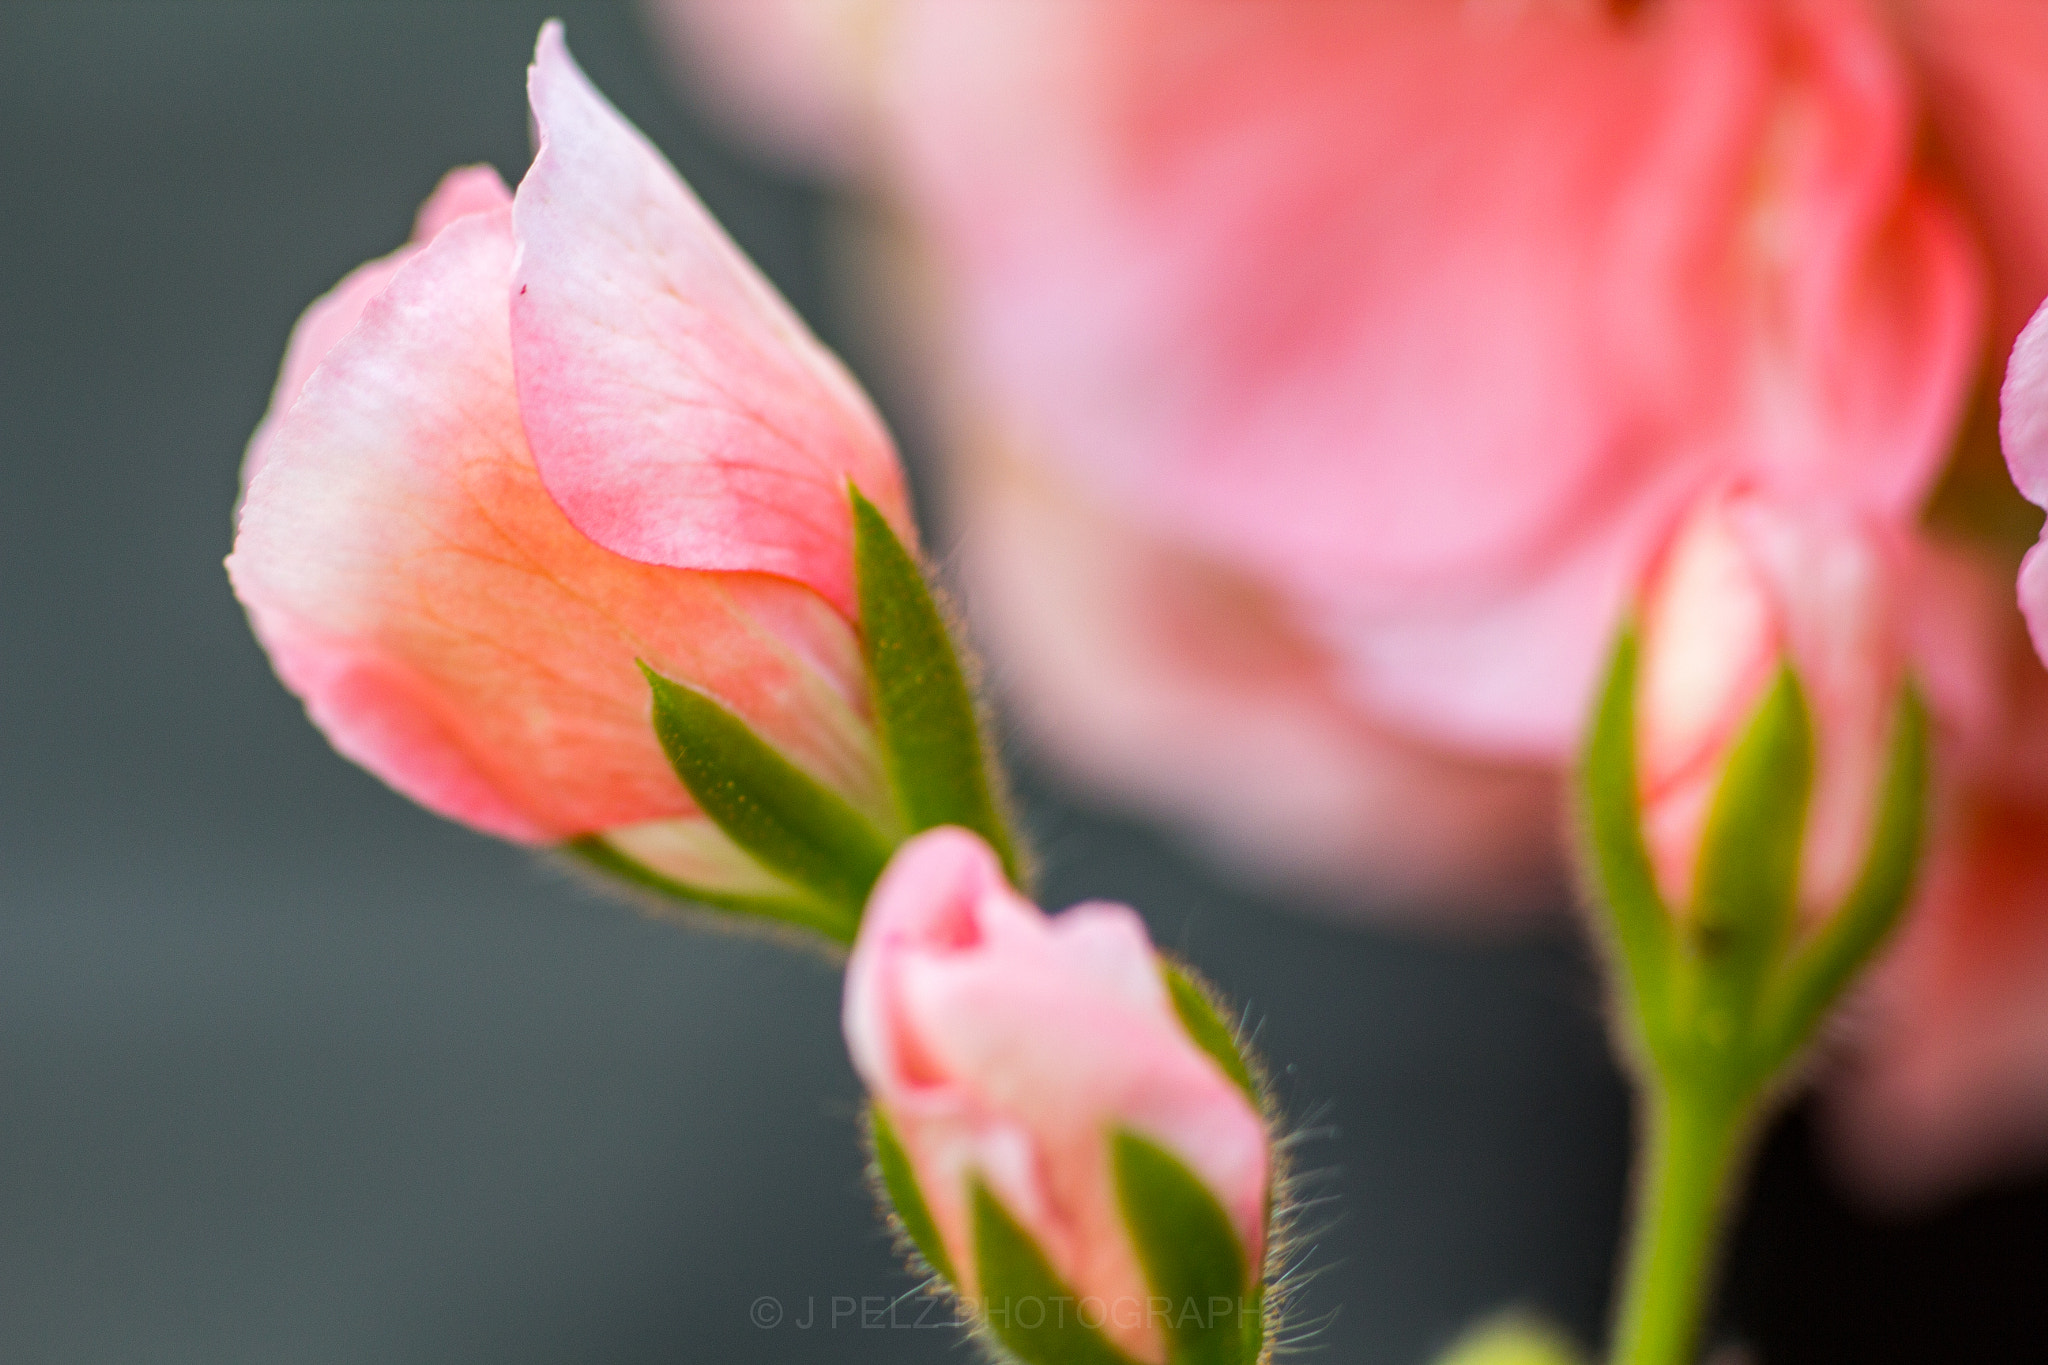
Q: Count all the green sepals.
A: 10